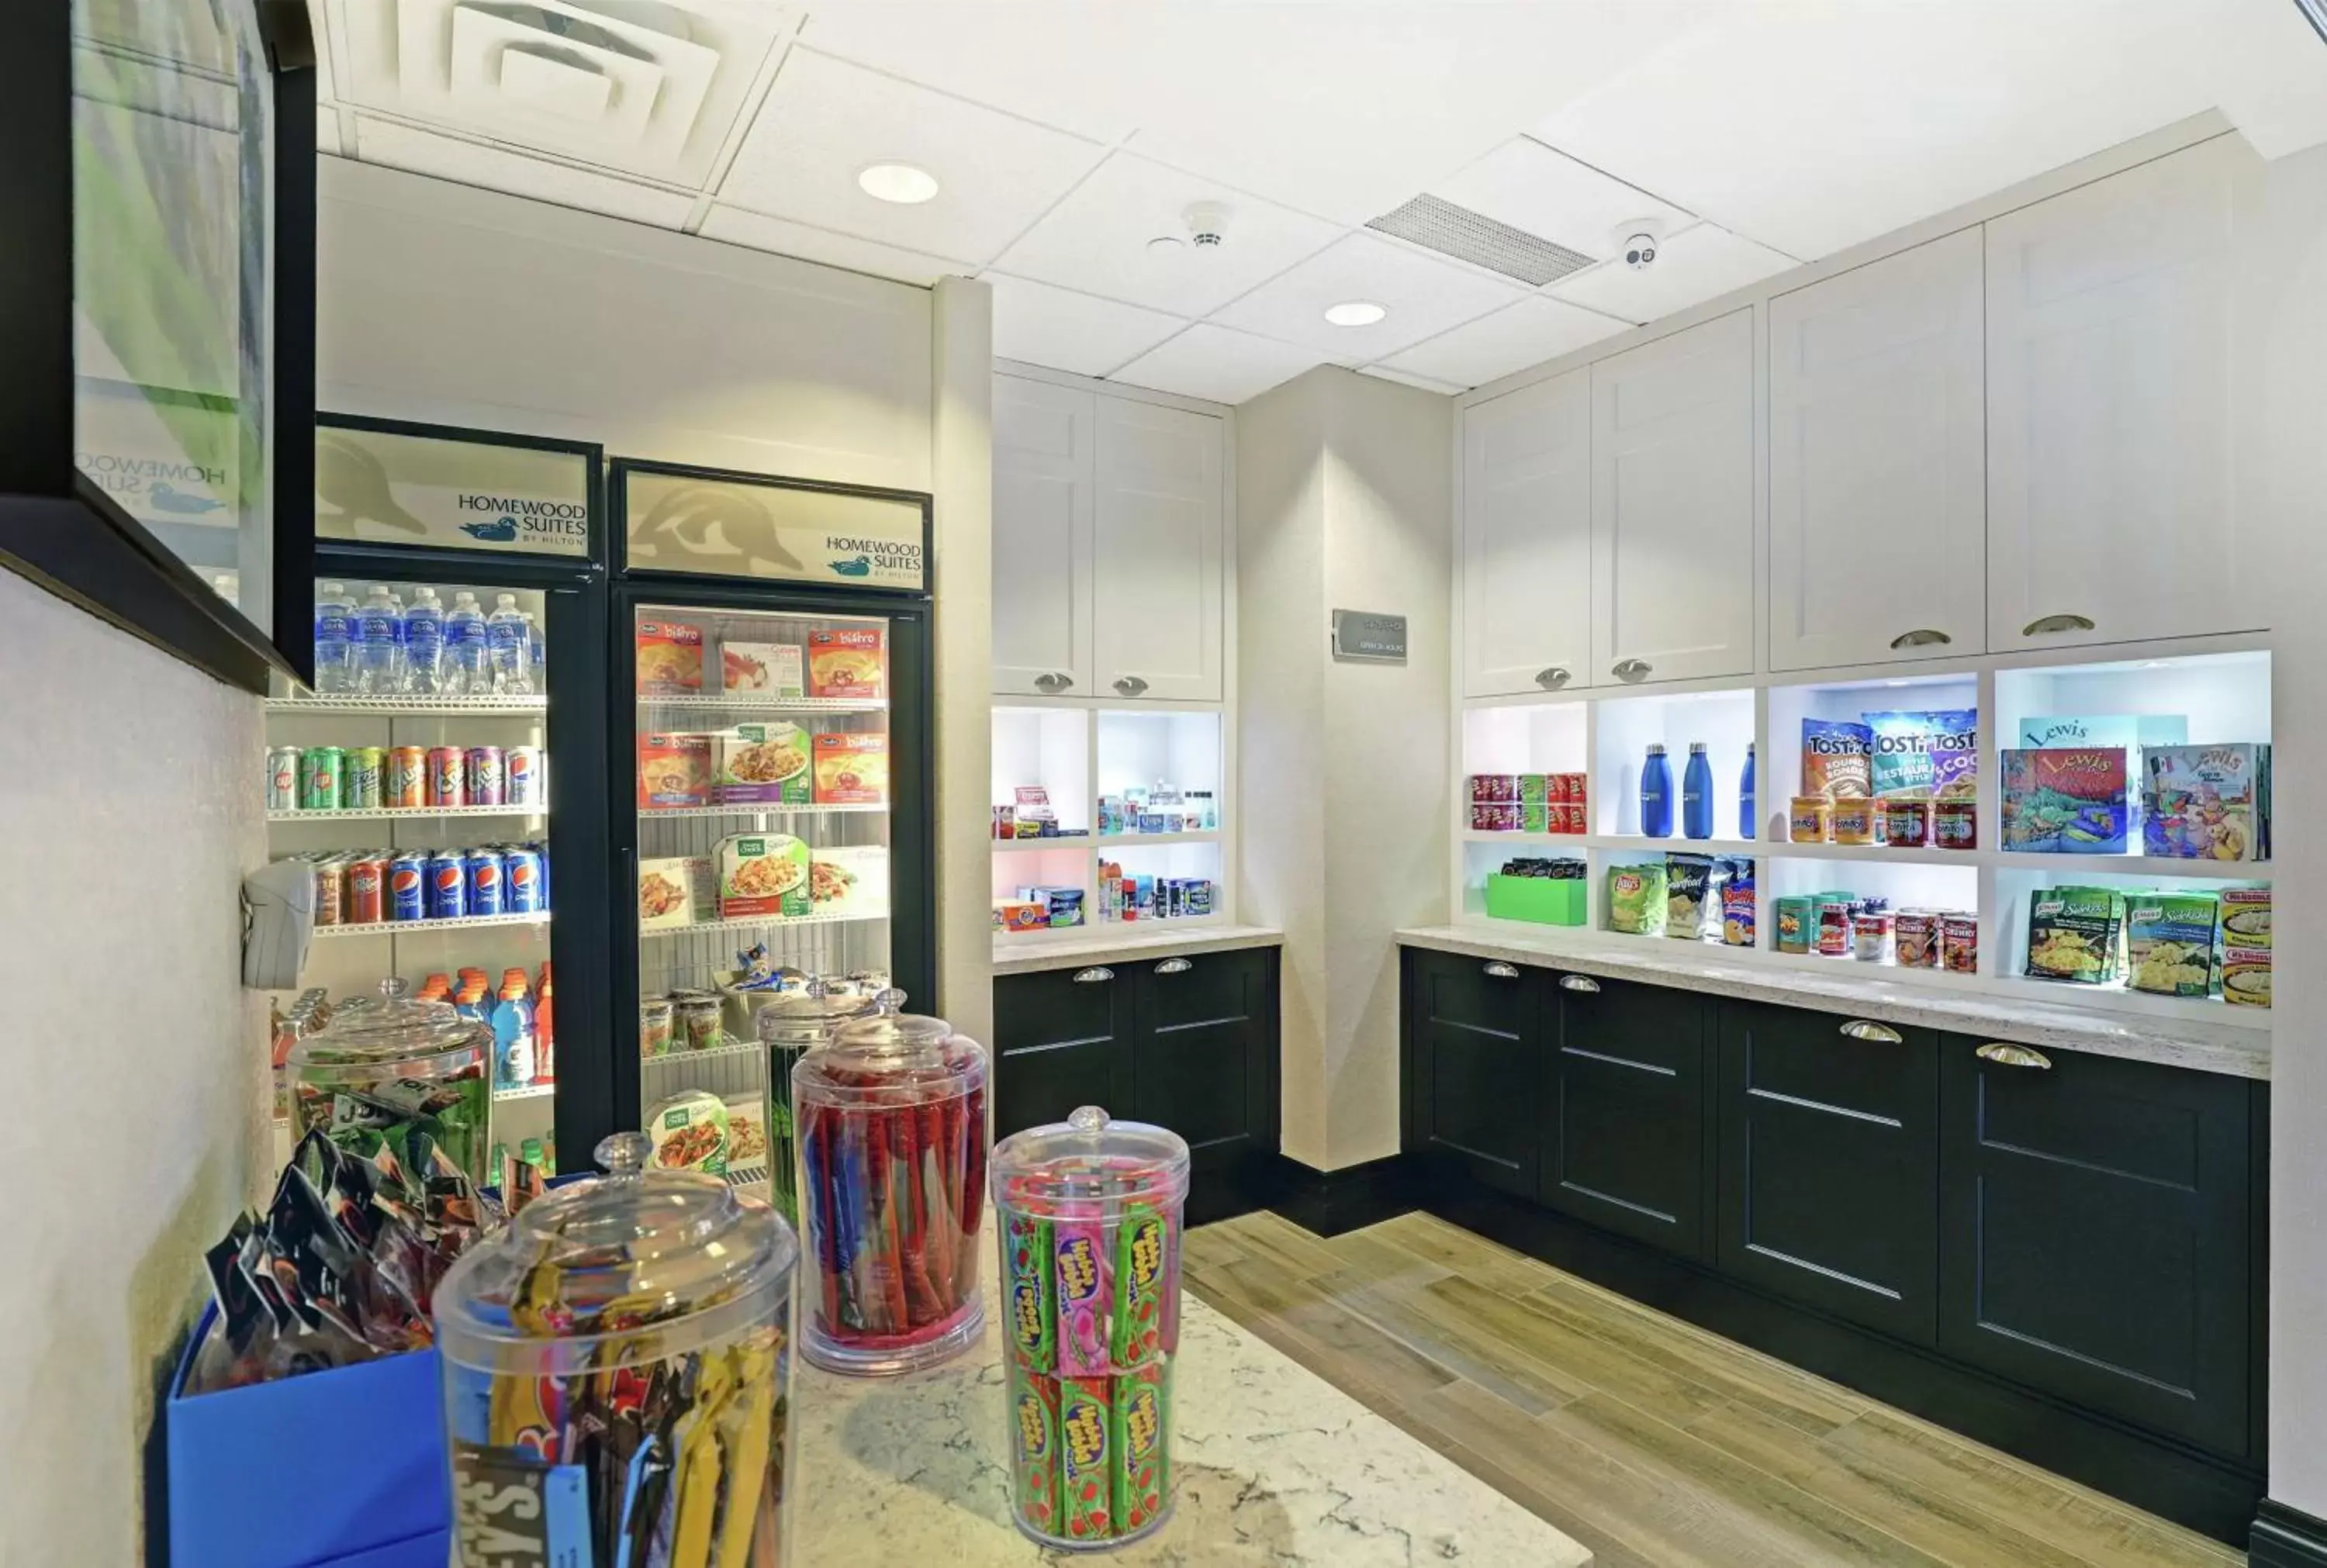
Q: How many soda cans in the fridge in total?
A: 13